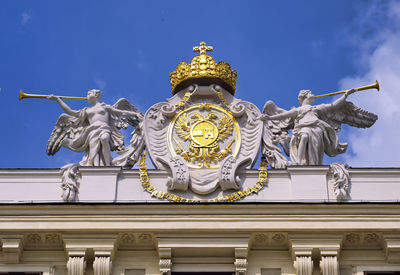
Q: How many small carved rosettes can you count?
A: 8